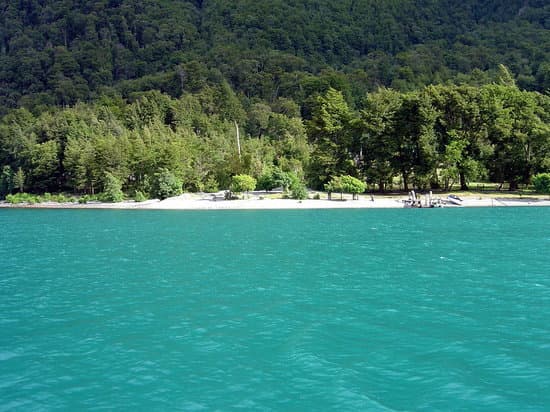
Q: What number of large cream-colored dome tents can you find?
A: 0